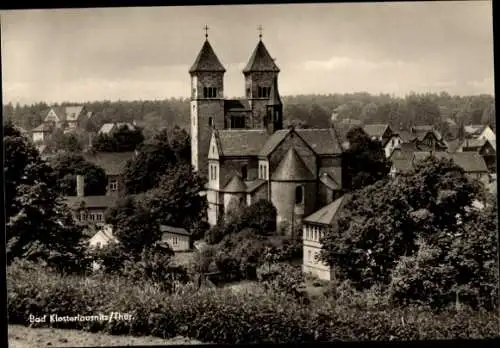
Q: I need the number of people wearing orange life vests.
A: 0